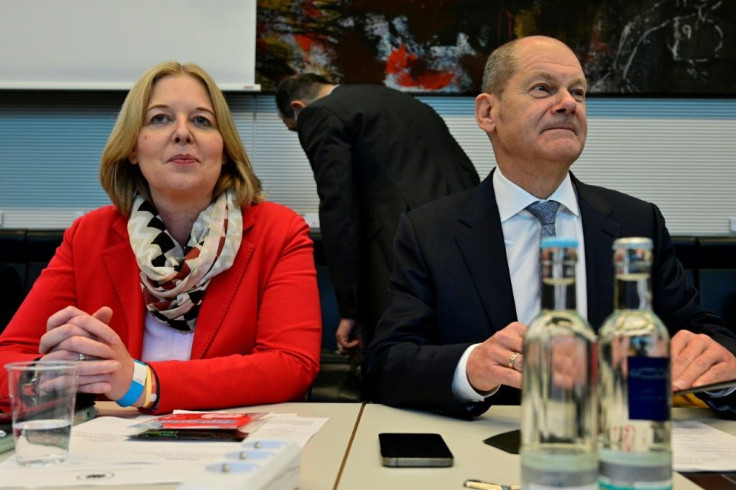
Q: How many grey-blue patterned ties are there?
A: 1